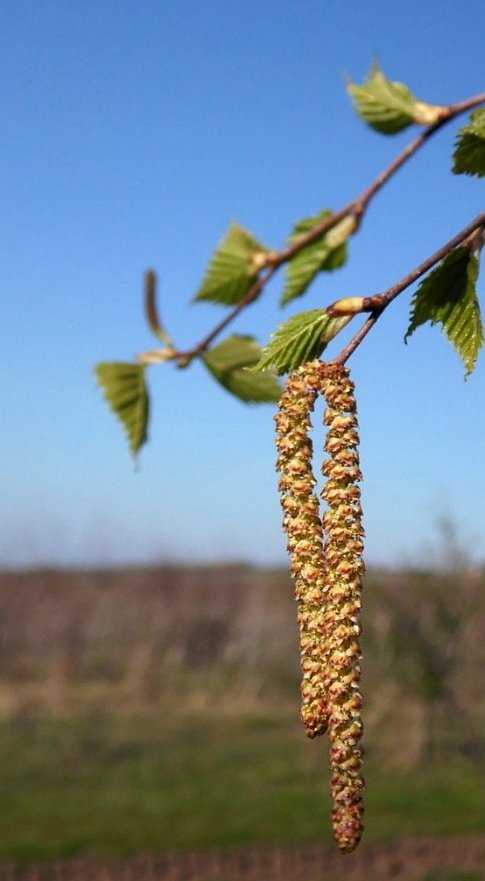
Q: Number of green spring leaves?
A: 8